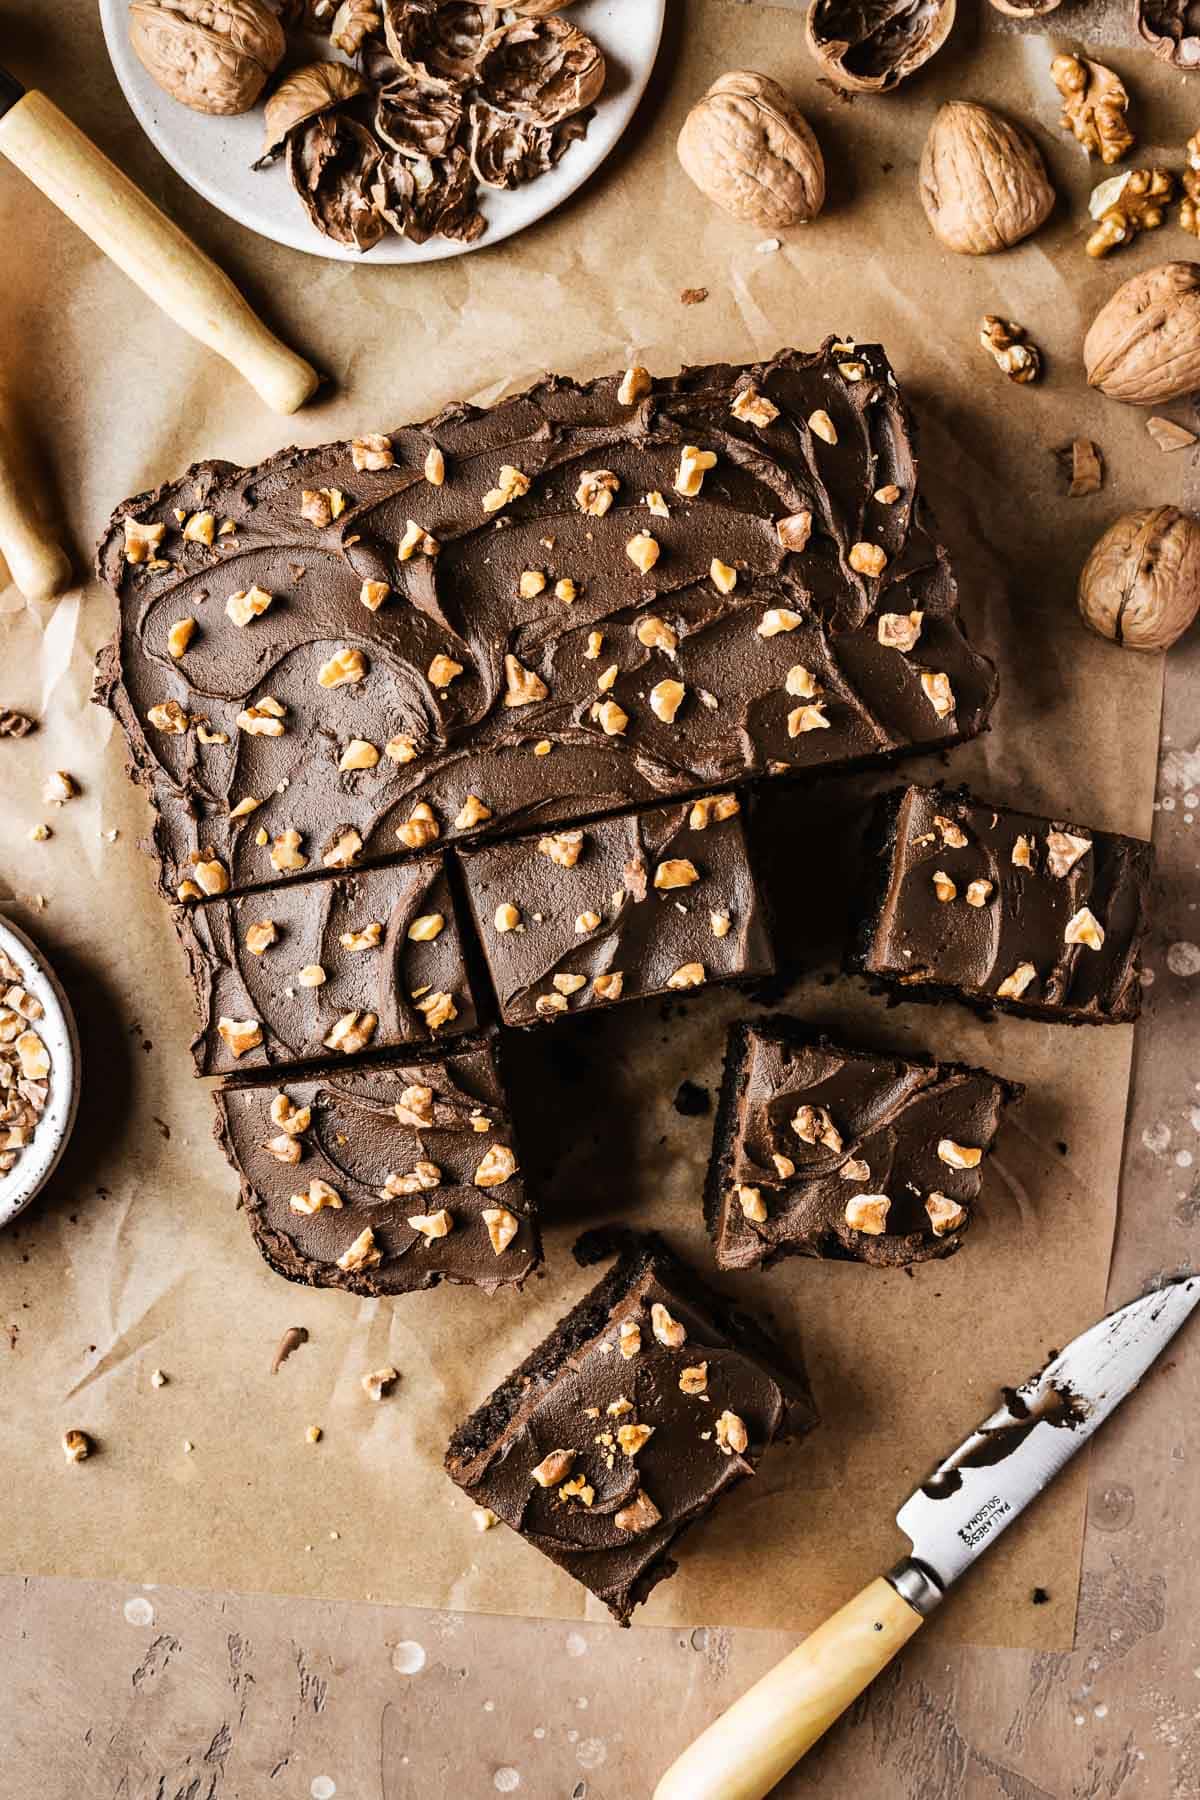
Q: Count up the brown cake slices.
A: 6